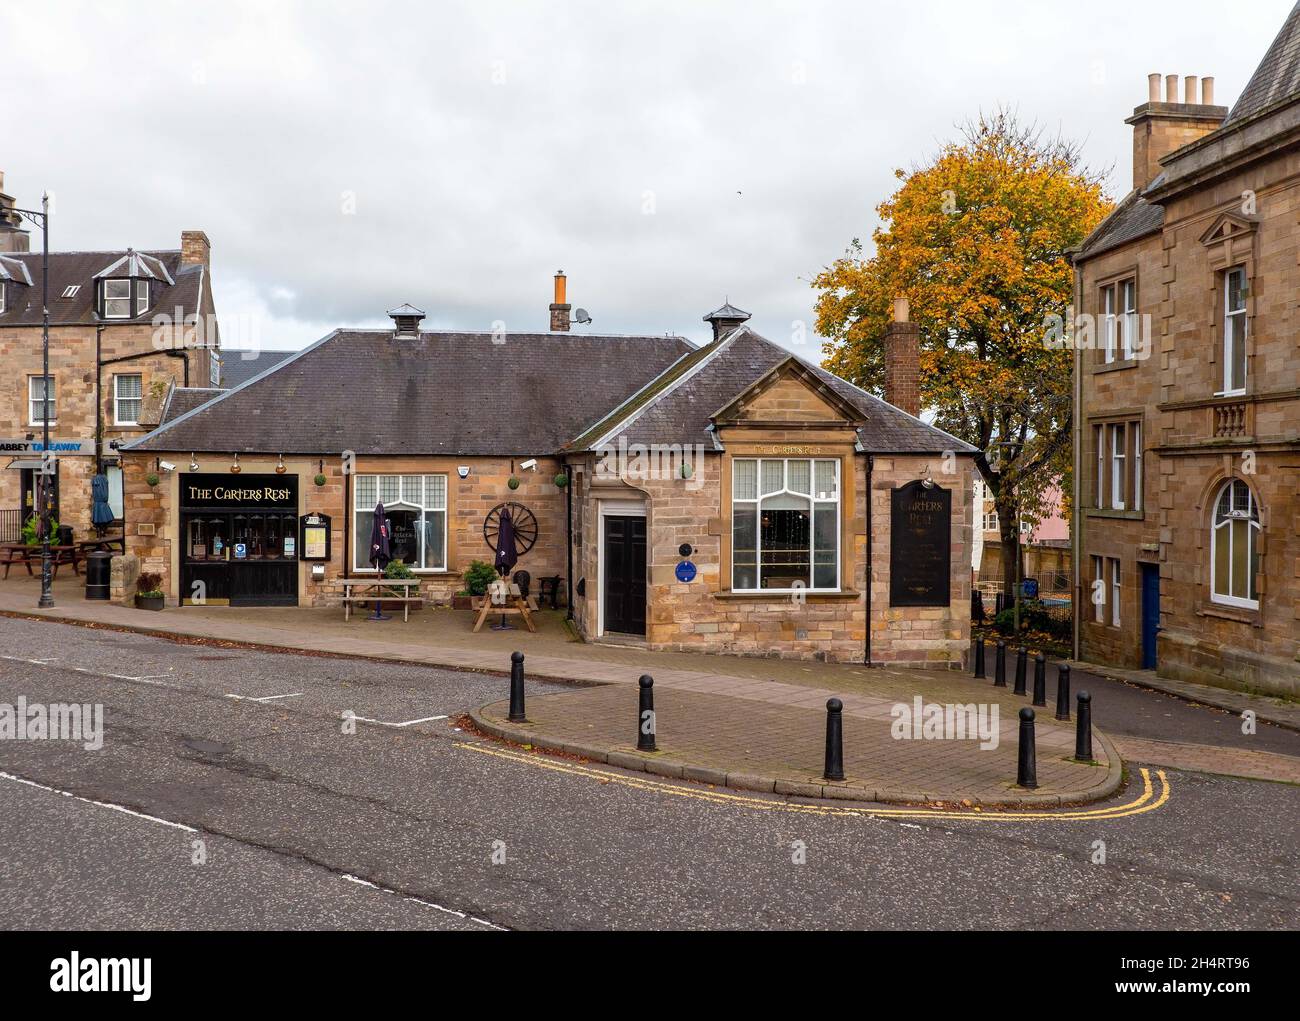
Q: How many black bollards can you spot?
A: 10